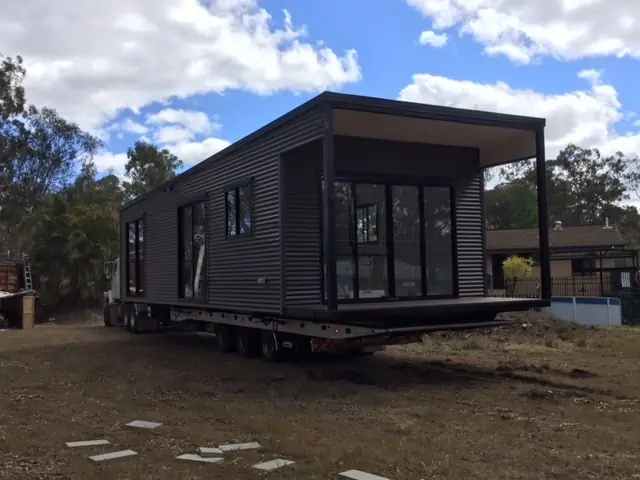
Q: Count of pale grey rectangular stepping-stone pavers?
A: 8